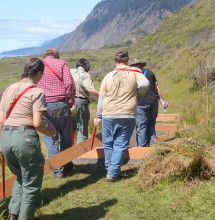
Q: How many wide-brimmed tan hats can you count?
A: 1